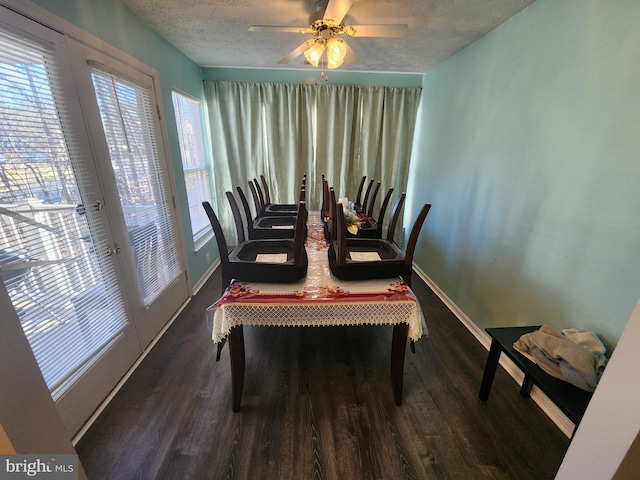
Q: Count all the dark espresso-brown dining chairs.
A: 6